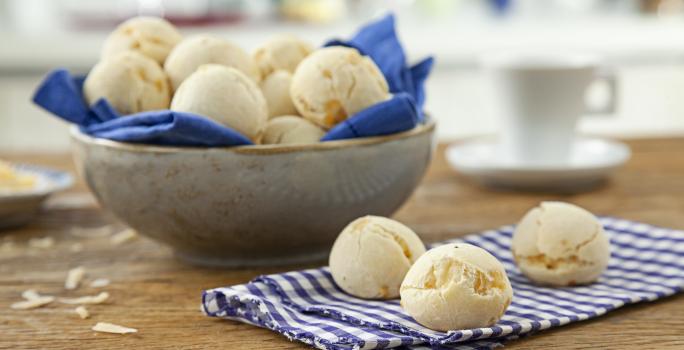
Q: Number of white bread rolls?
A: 11